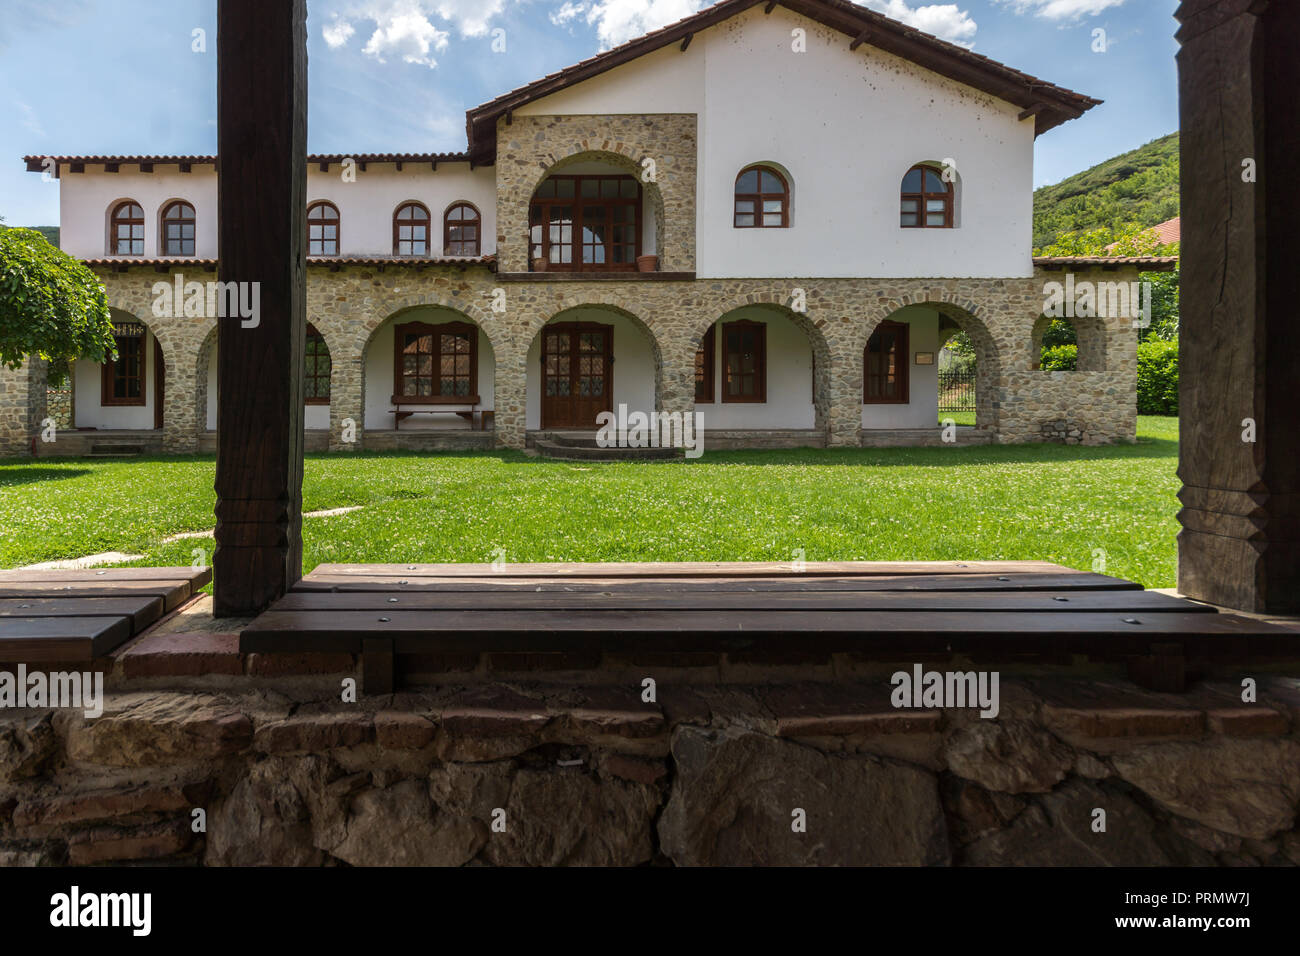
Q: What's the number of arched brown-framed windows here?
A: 7